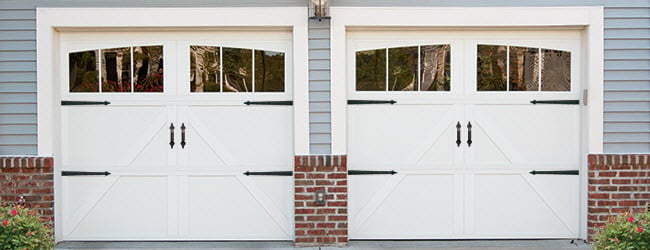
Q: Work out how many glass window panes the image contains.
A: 12